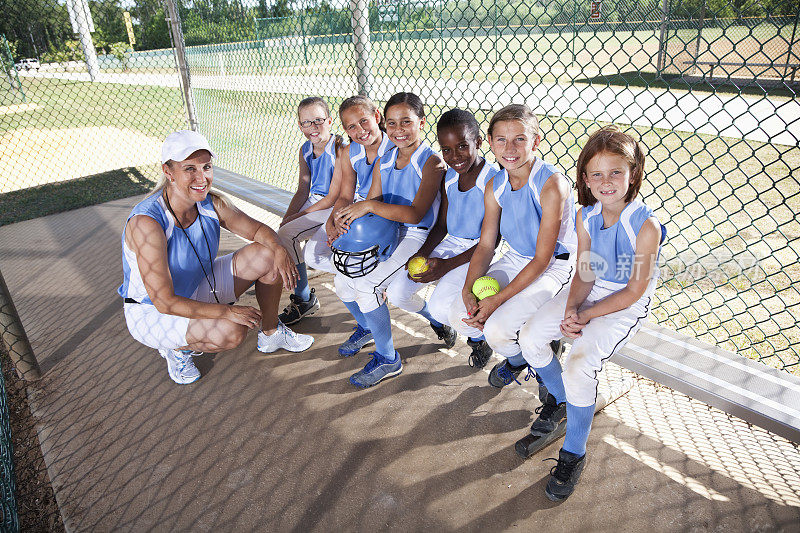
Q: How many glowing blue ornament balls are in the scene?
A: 0